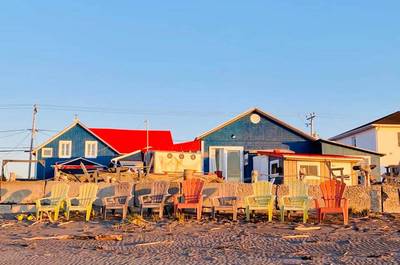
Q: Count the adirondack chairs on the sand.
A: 9